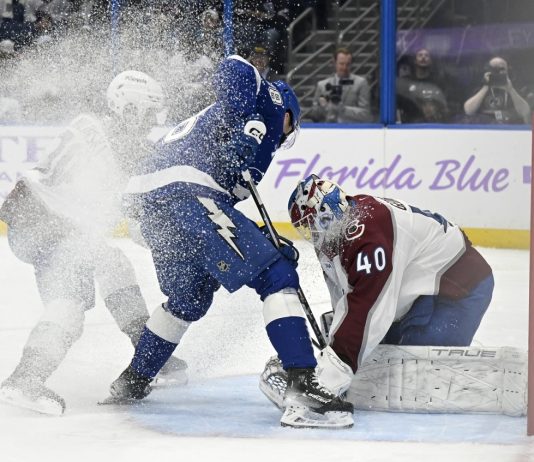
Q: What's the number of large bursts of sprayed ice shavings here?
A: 1